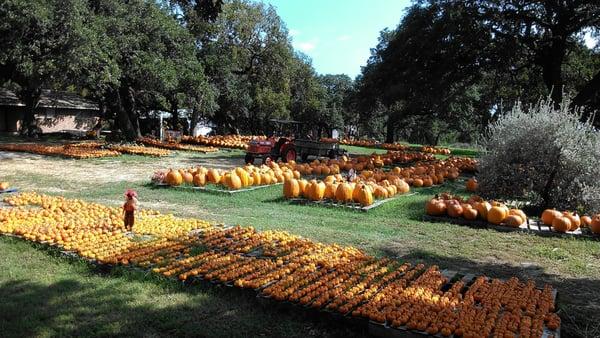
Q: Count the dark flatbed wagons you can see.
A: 1